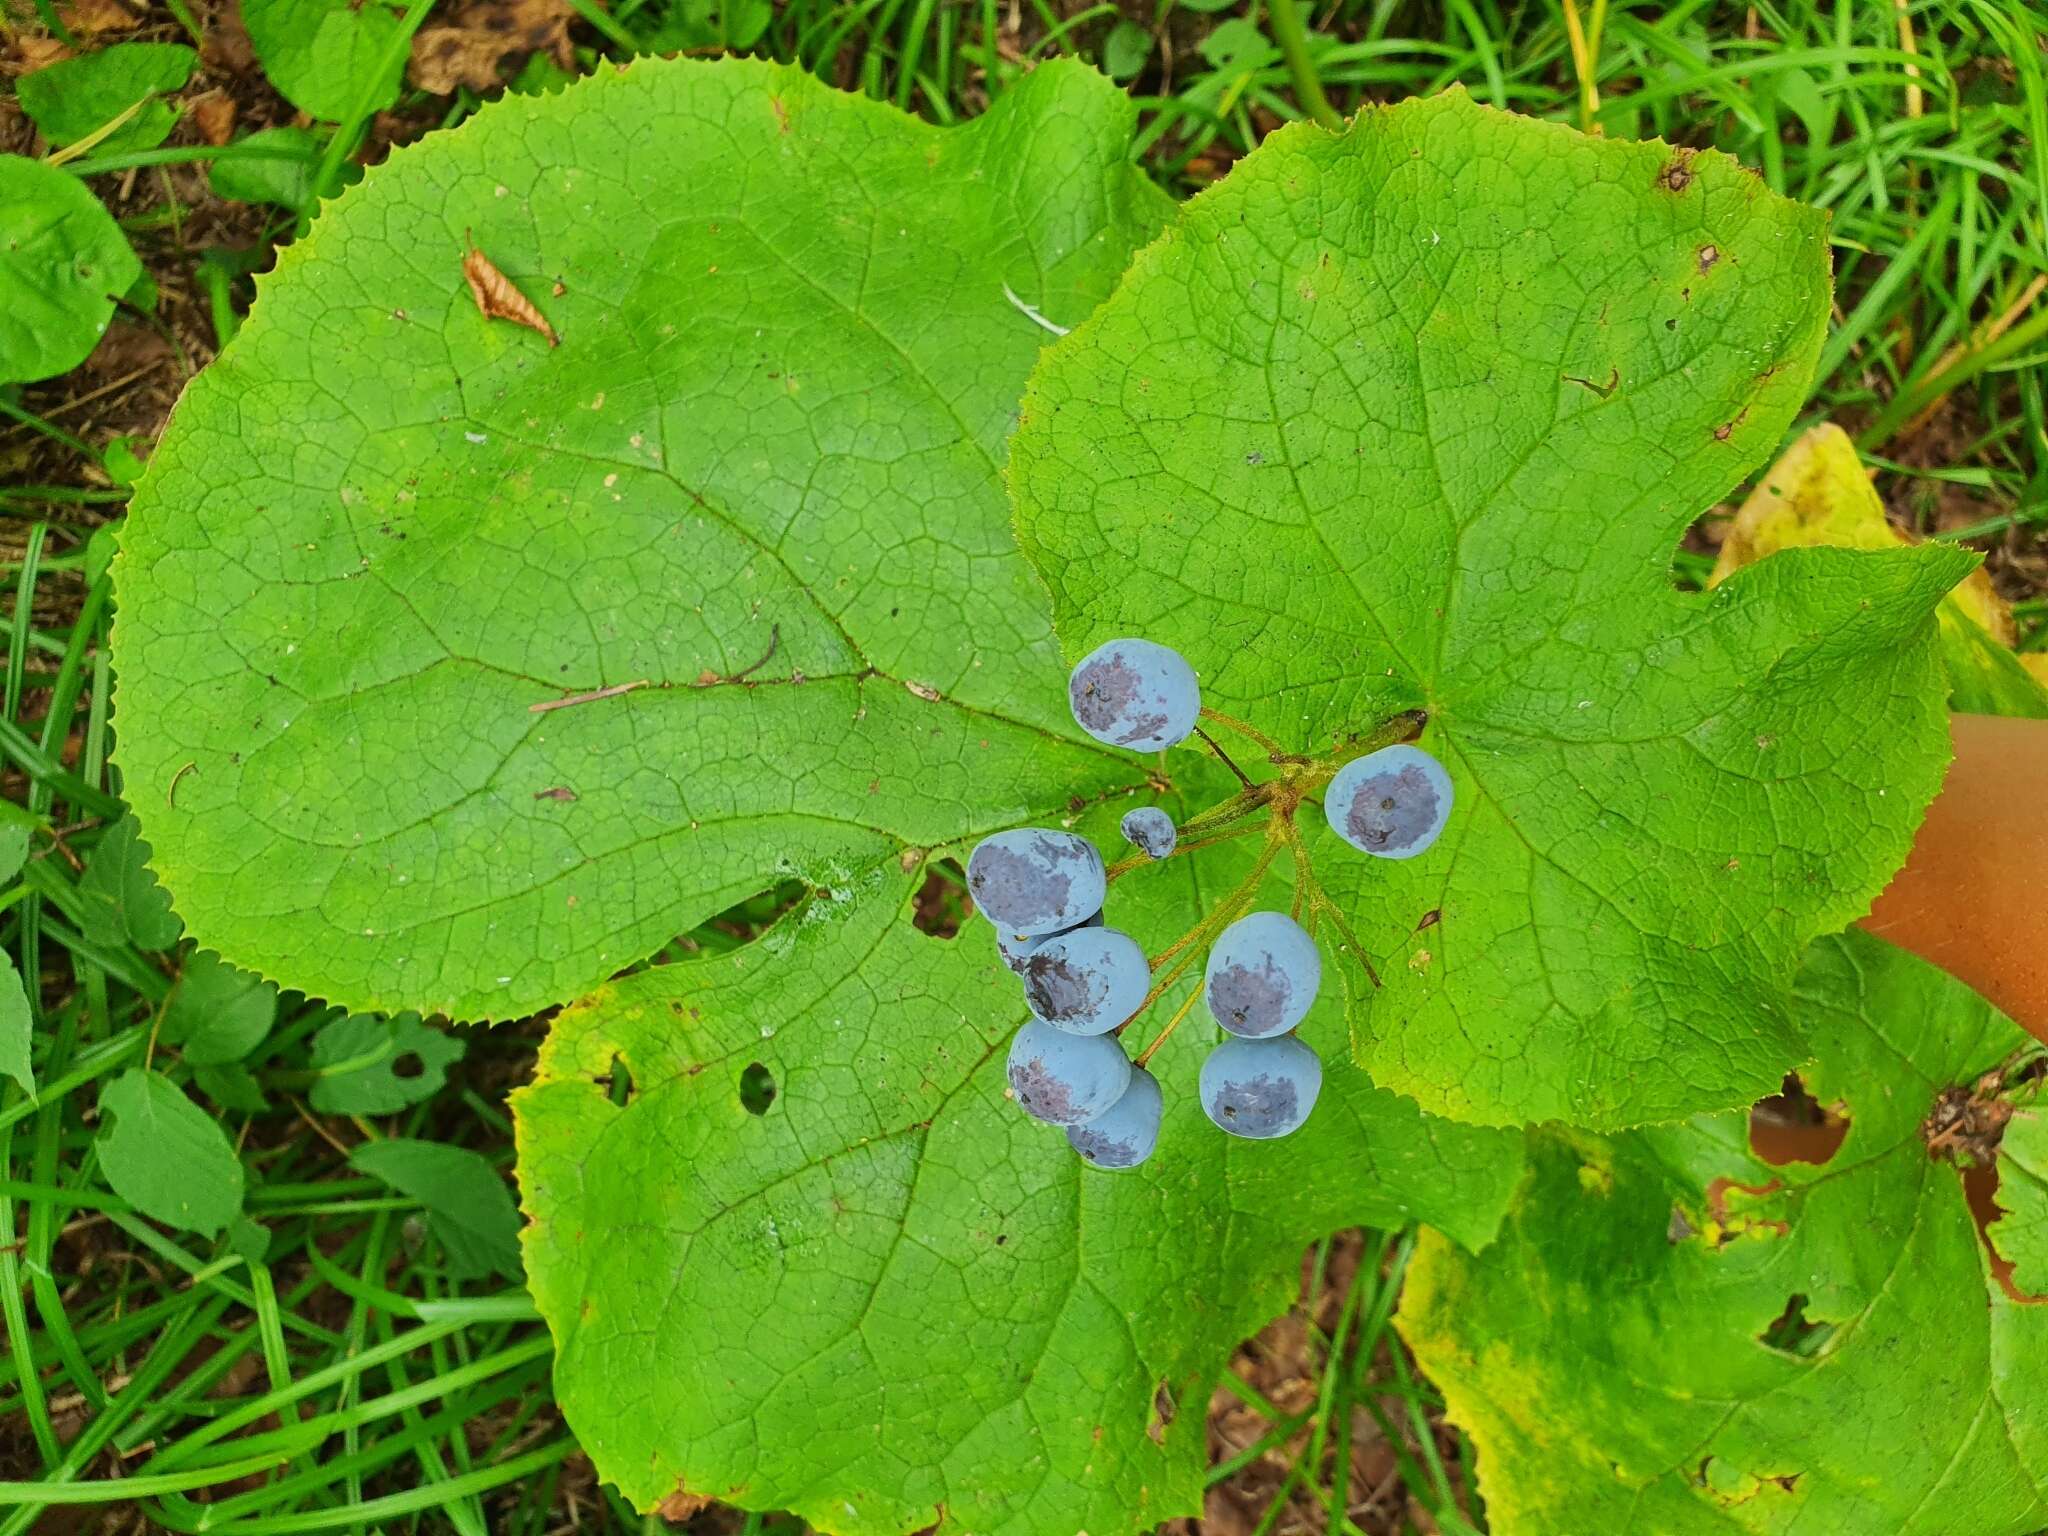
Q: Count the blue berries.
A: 10